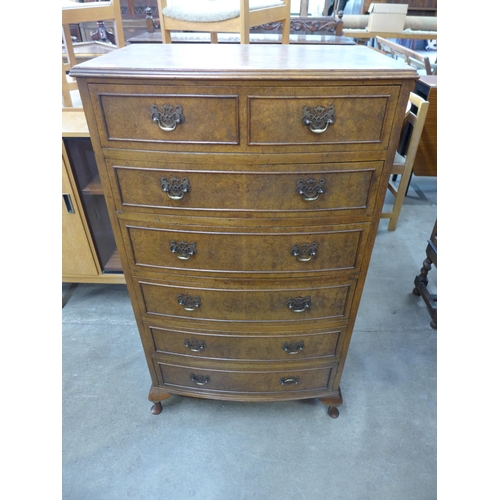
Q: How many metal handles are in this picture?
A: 12